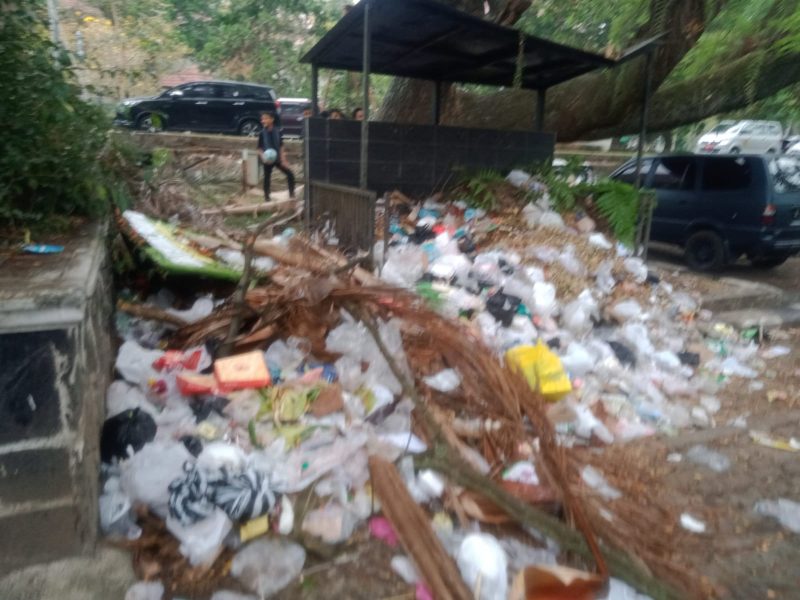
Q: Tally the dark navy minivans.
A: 1